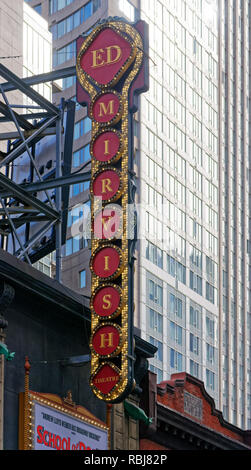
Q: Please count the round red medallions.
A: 7